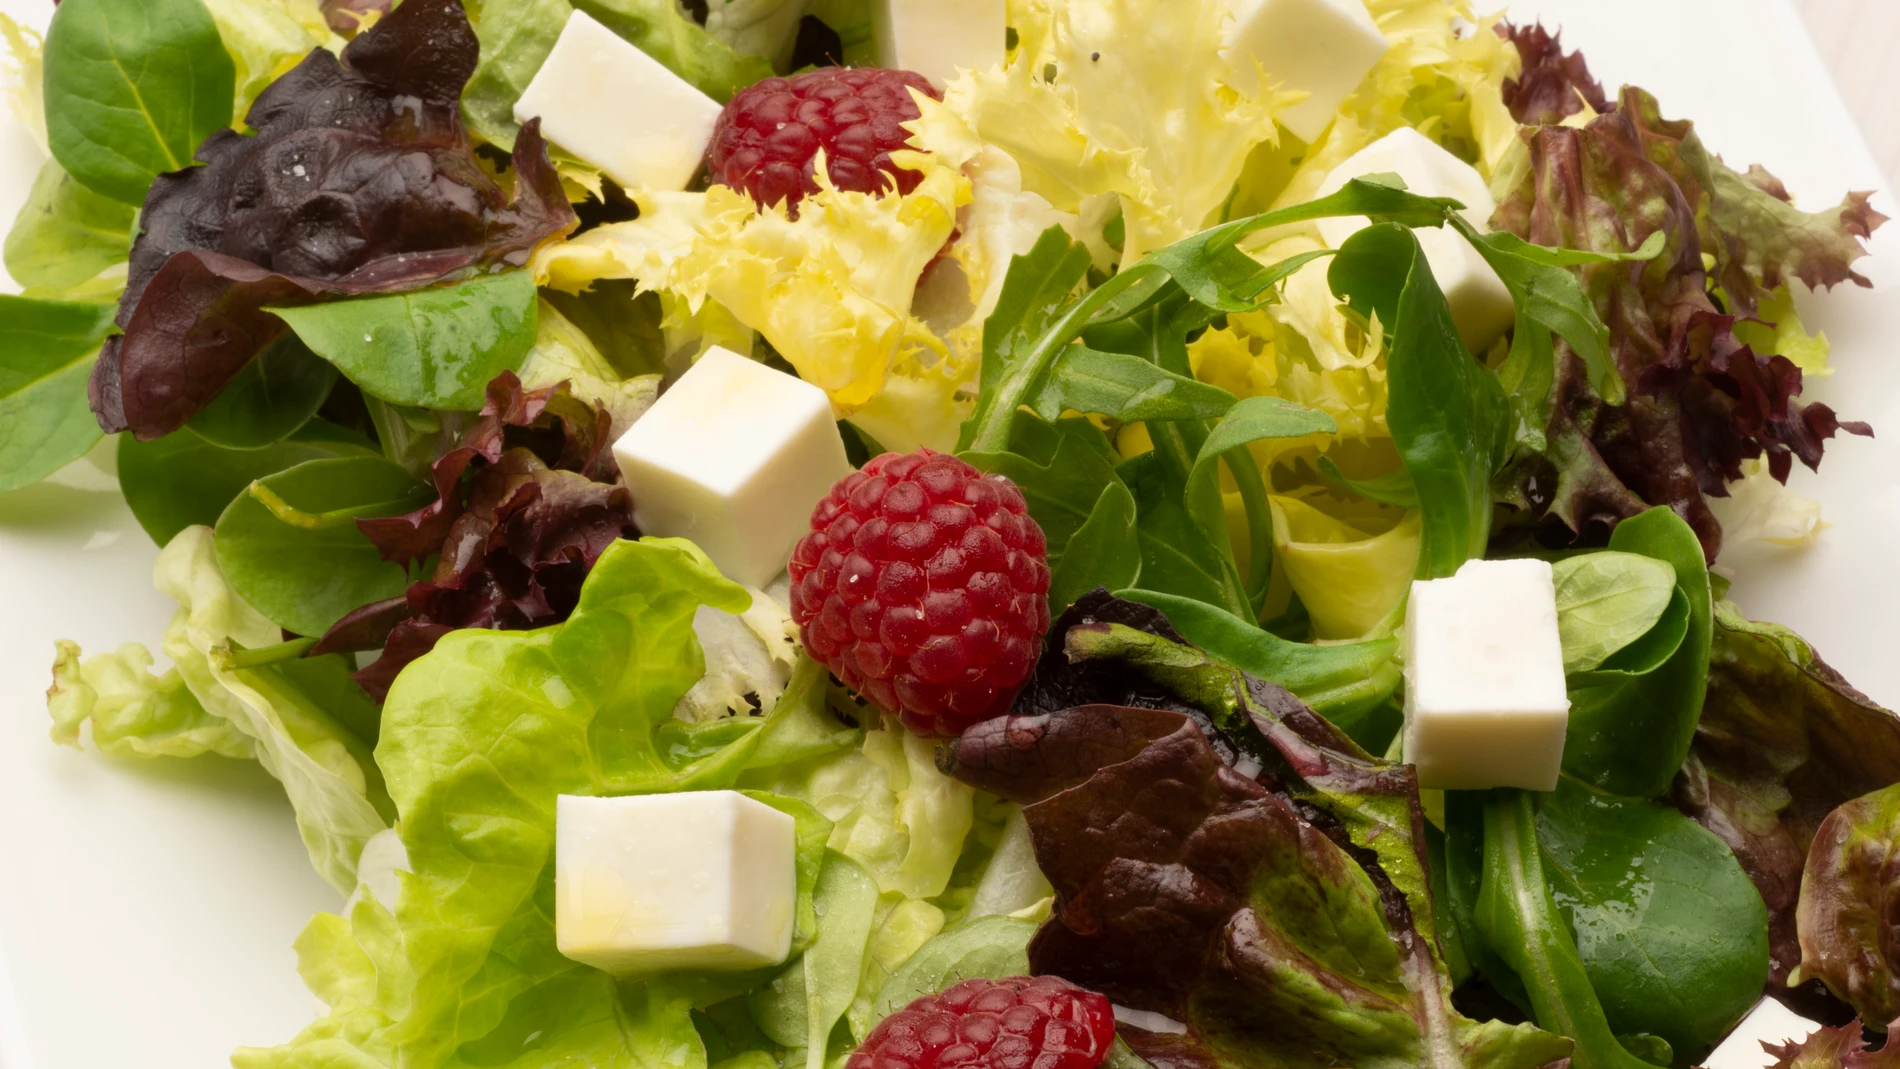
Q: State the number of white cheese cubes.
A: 8